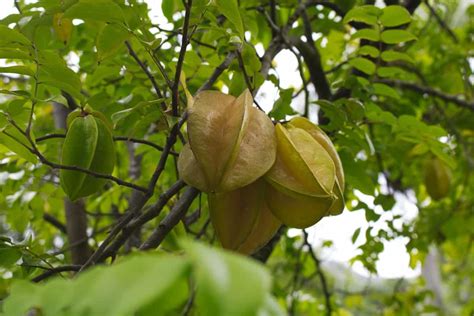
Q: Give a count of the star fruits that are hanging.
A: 5